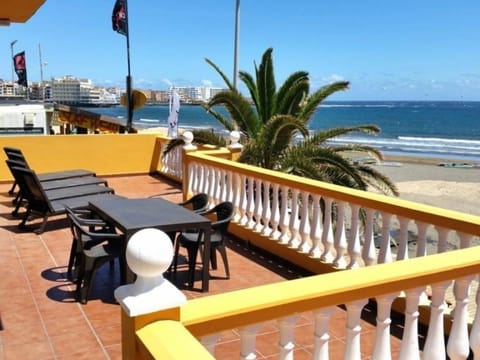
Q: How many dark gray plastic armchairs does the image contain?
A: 4